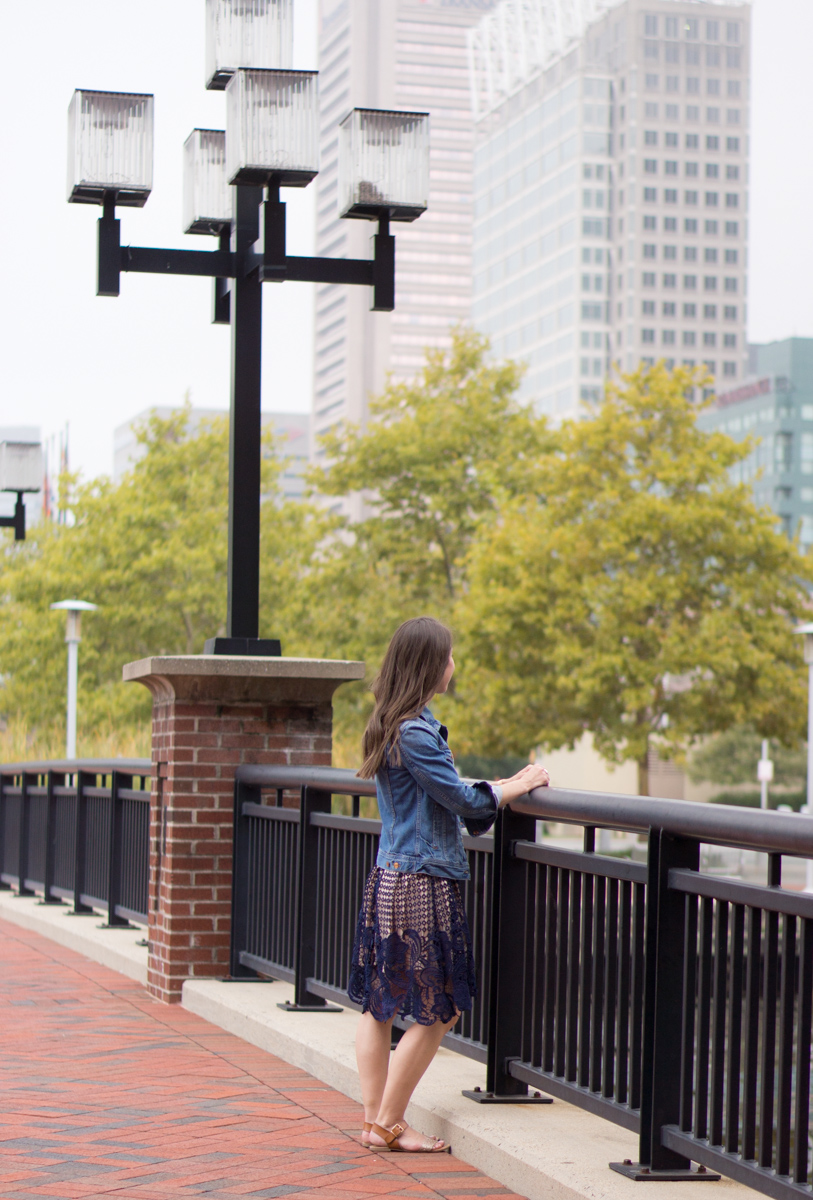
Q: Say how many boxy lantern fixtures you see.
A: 6